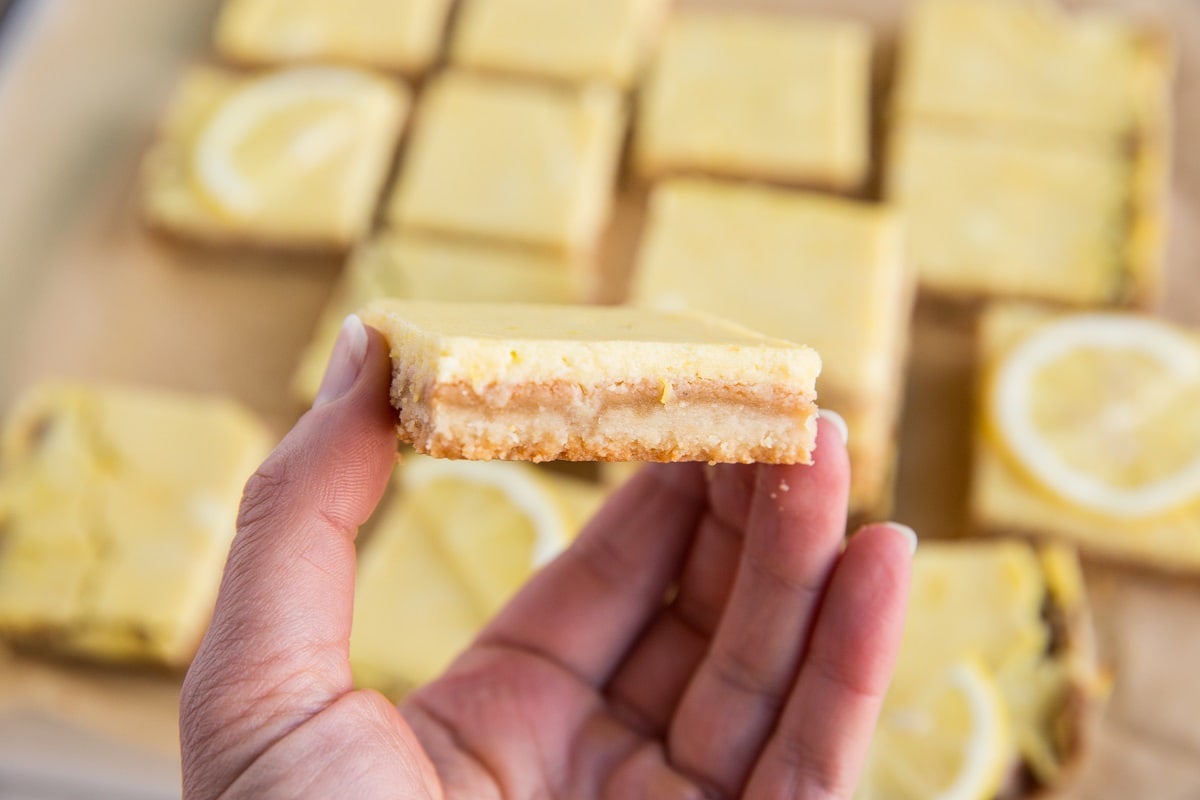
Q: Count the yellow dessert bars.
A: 14